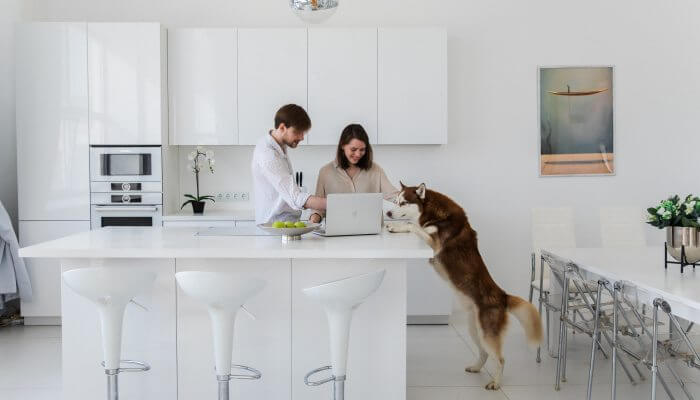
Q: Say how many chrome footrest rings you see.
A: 3